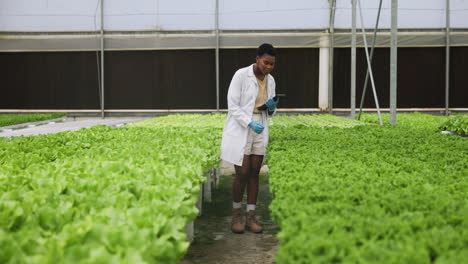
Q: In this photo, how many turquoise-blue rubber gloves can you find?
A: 2